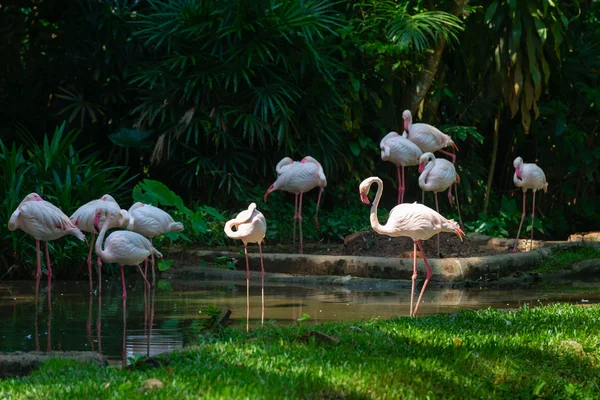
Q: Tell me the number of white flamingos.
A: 12